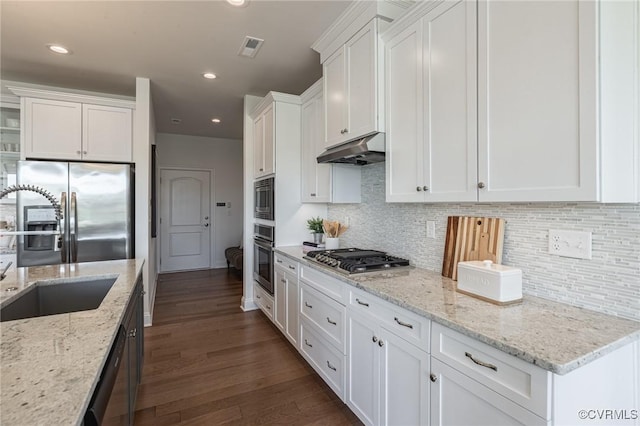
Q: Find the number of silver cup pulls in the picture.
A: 11